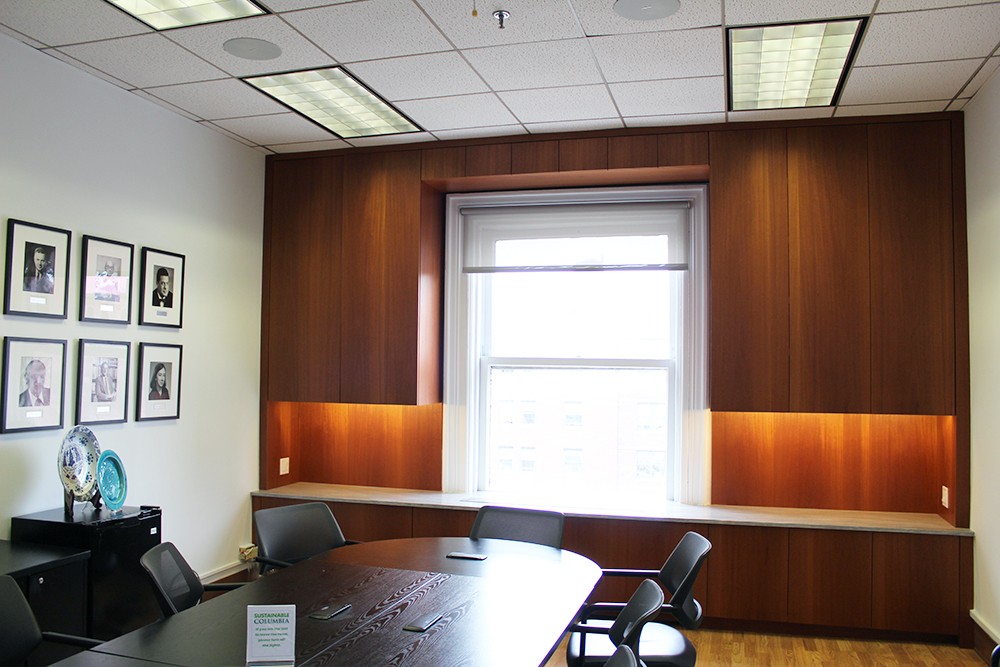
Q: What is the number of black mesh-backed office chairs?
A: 7